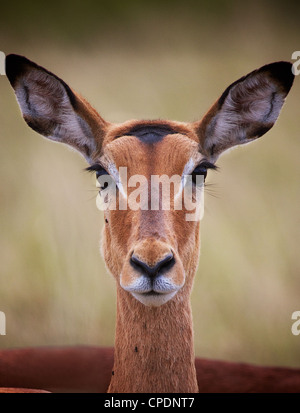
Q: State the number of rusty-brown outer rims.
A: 2